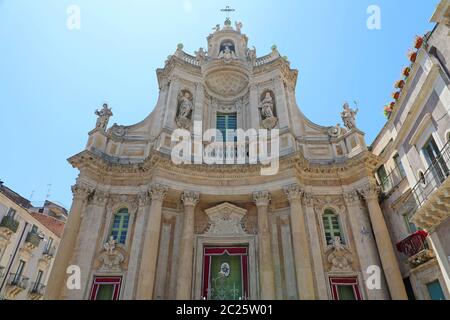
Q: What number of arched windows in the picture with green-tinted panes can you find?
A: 2